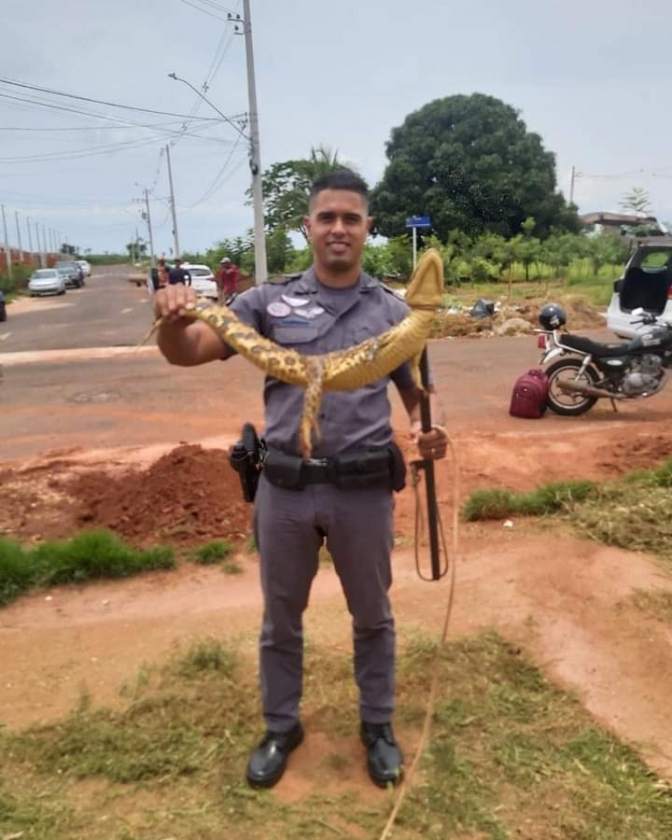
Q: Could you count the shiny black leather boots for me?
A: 2